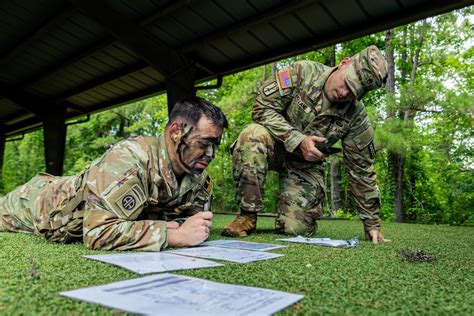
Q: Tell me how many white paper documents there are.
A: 5